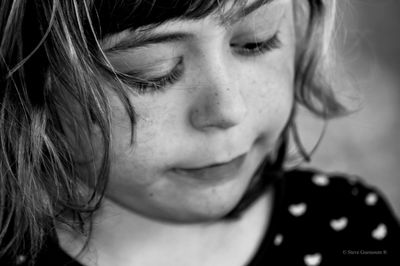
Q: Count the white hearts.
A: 7